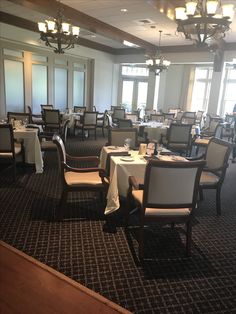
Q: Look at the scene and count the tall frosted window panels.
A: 4